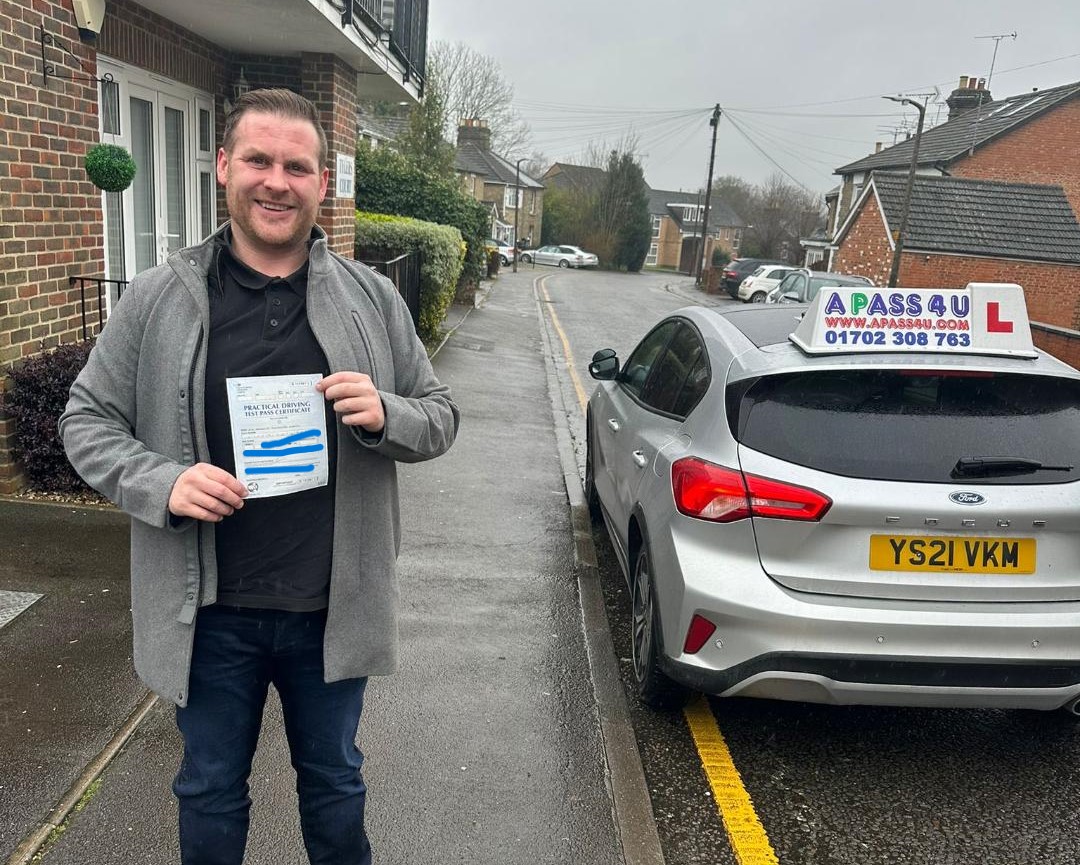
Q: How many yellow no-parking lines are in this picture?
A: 1